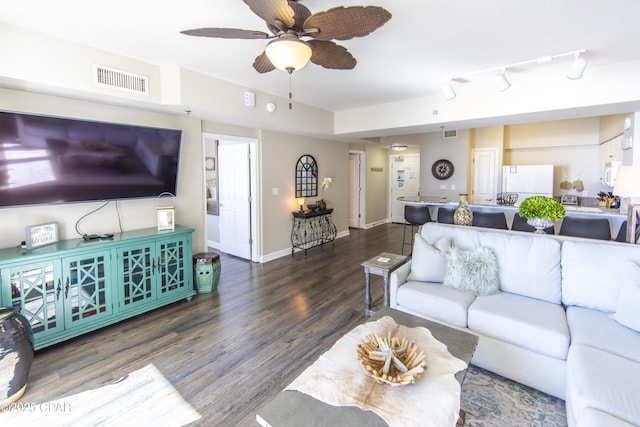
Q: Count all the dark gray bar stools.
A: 6